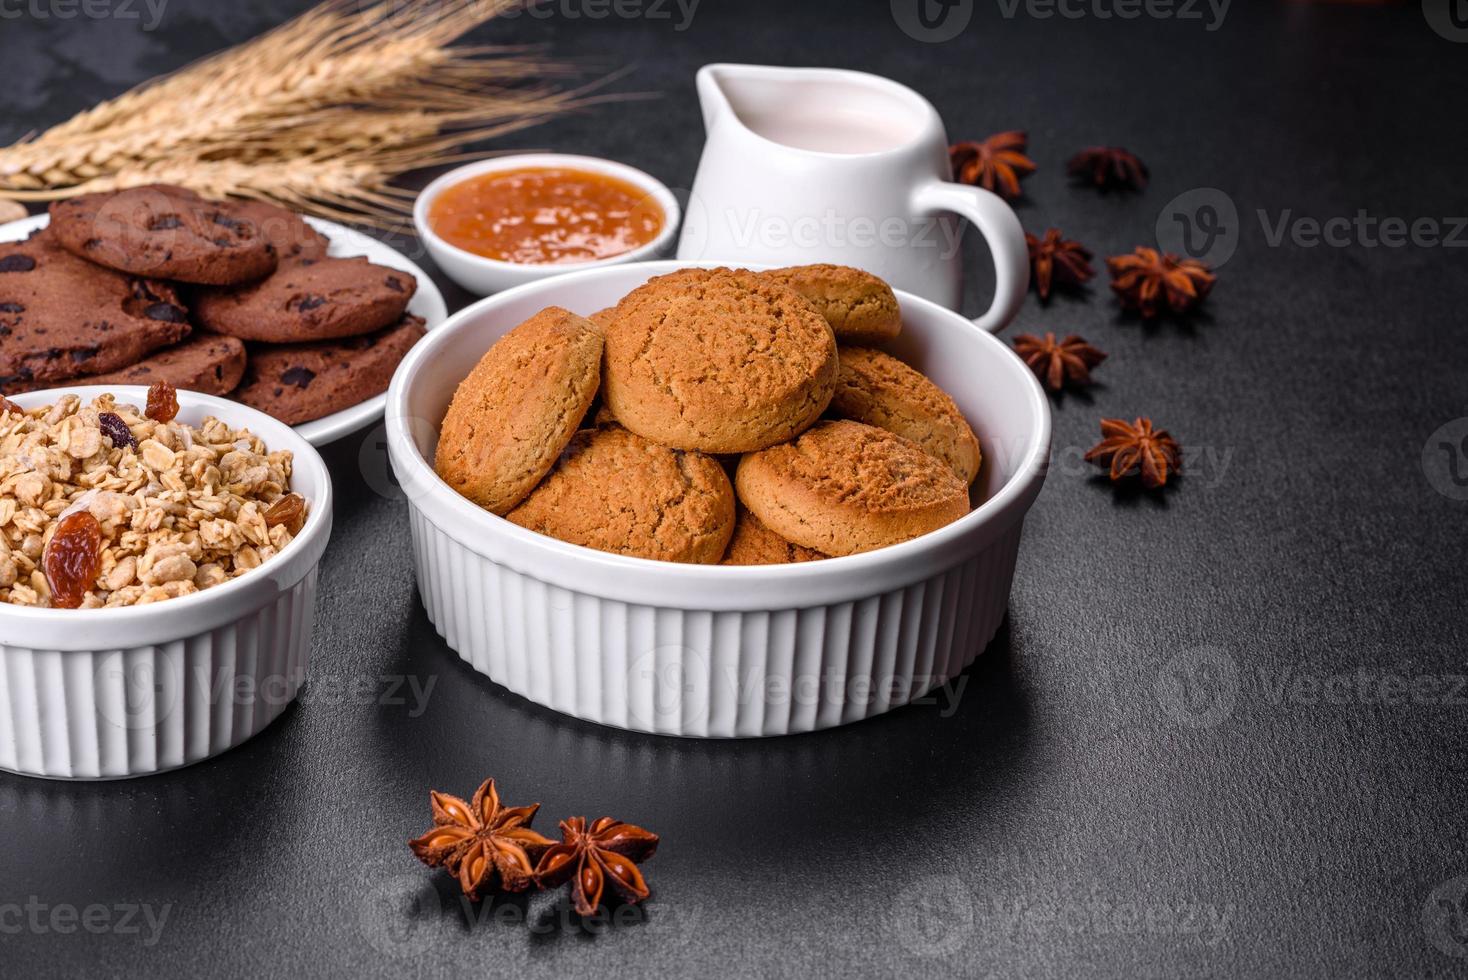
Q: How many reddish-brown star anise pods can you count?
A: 8